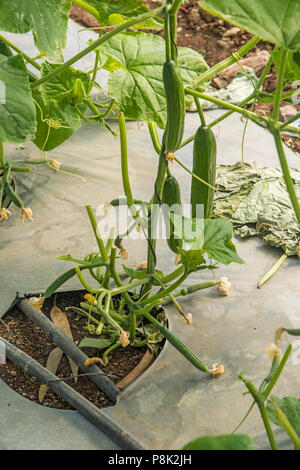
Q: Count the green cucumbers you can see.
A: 3